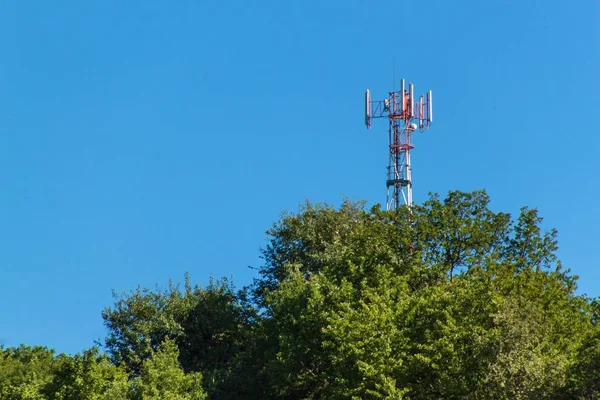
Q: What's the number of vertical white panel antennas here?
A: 5